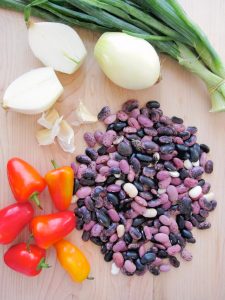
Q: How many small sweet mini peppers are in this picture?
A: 6